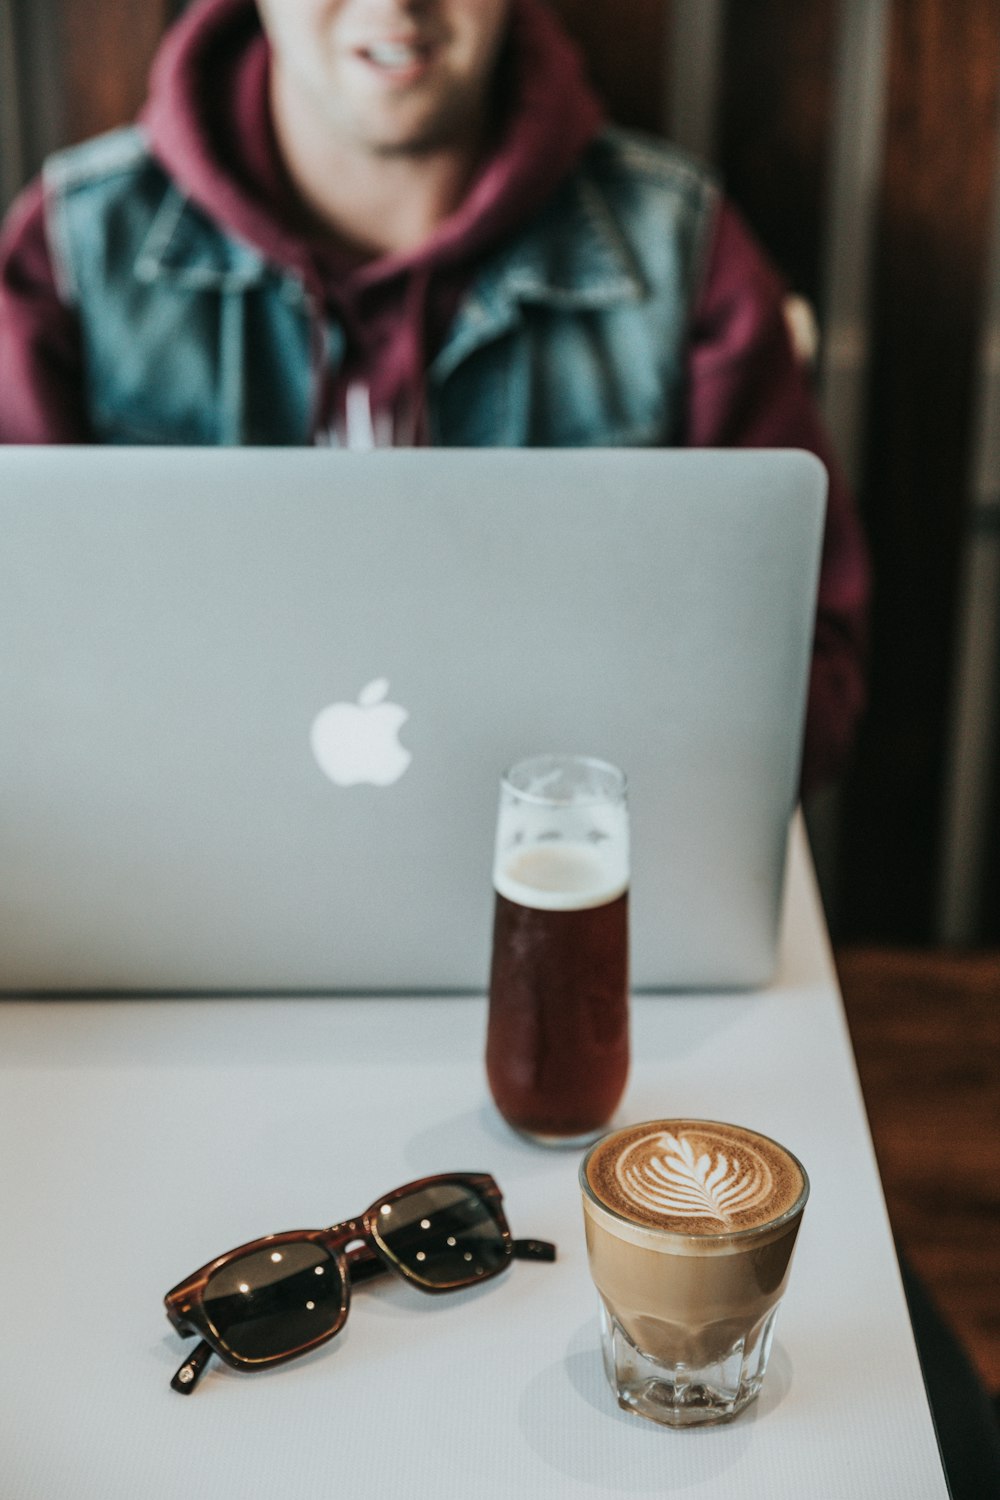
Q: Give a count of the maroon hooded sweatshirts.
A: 1